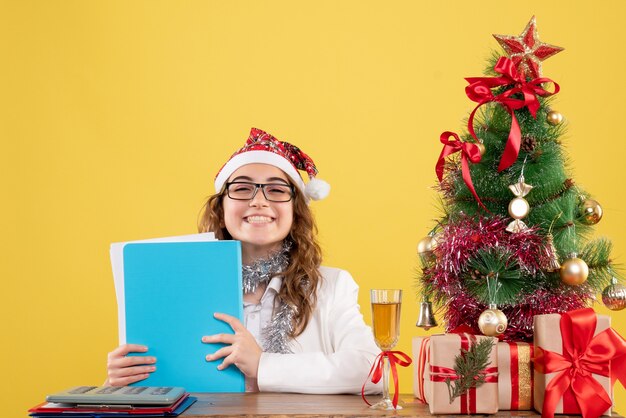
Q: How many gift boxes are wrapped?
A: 4